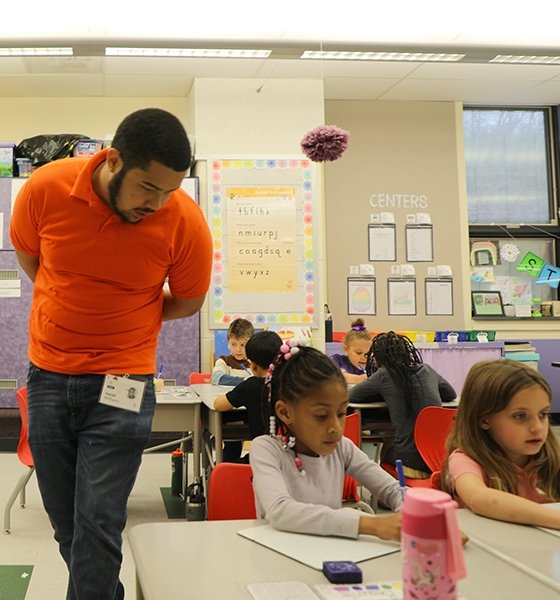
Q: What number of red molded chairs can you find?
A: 5